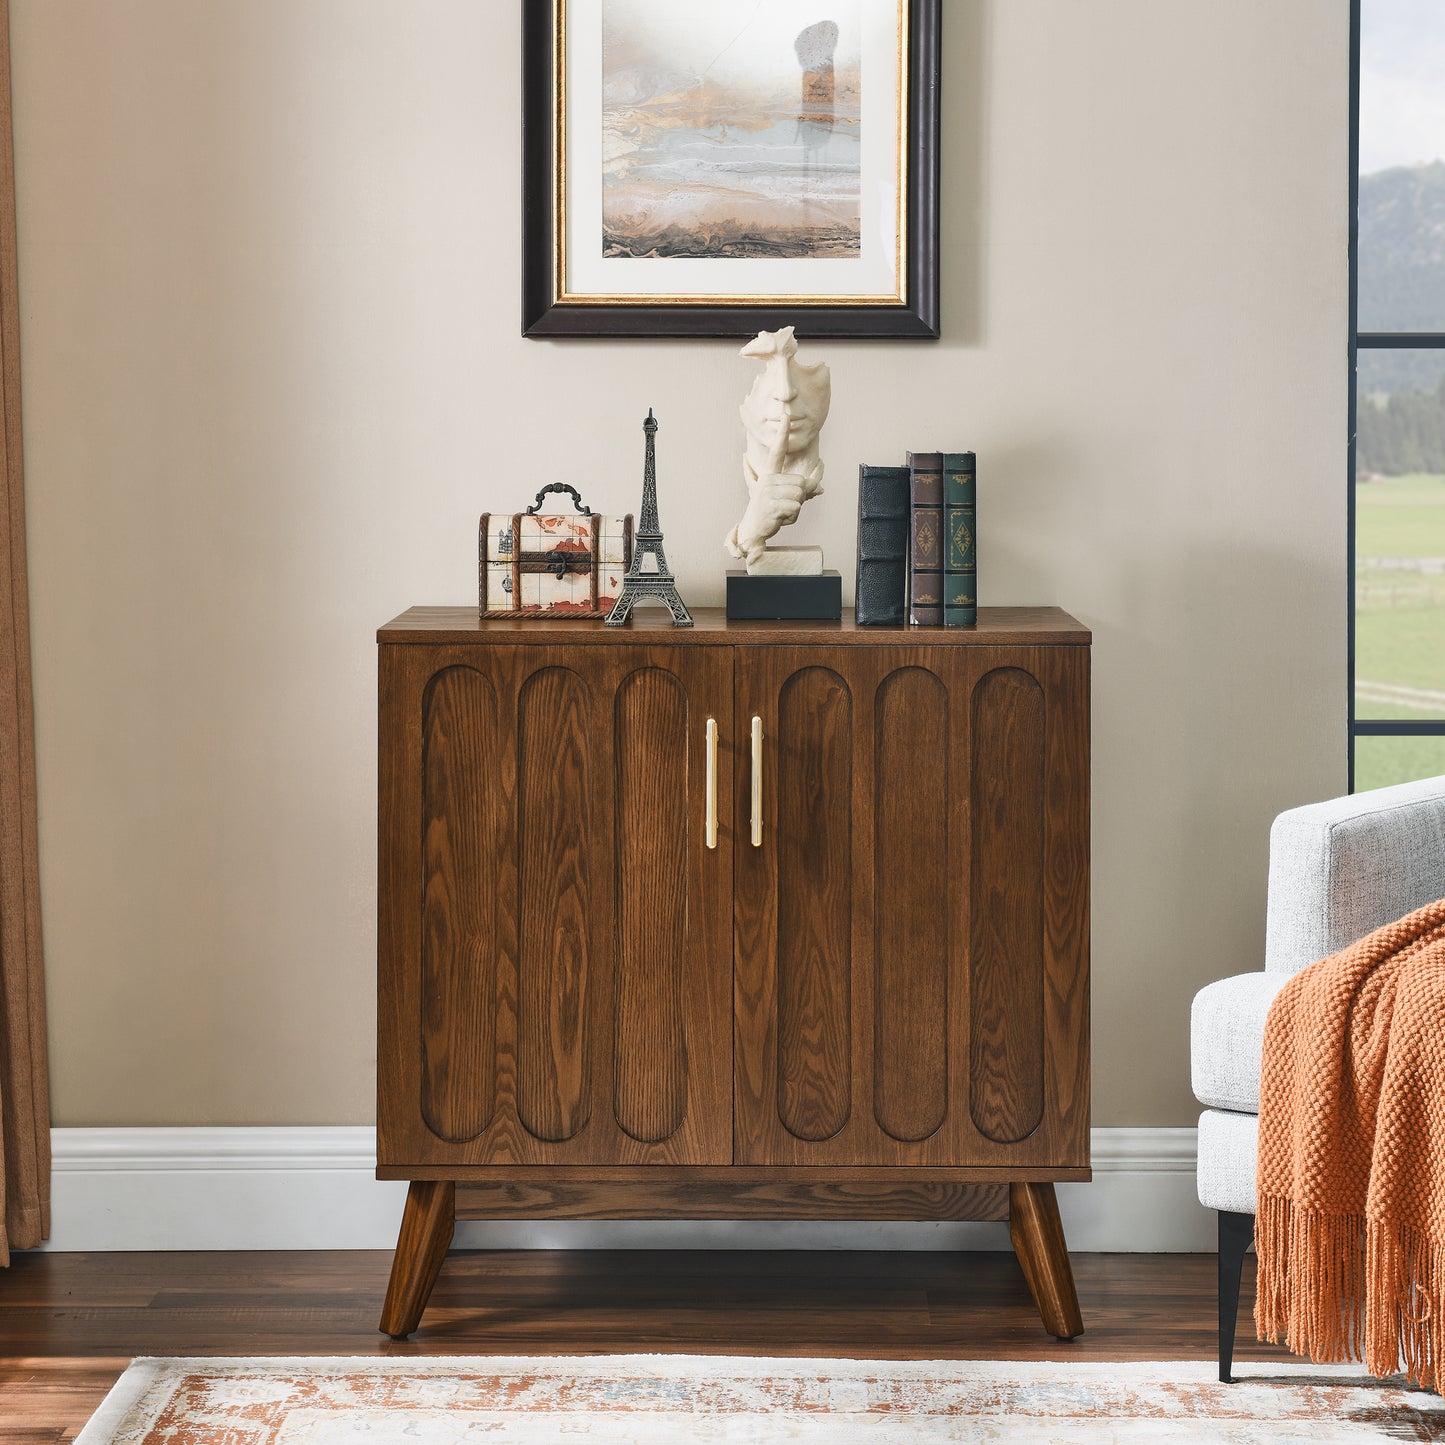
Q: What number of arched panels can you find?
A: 6